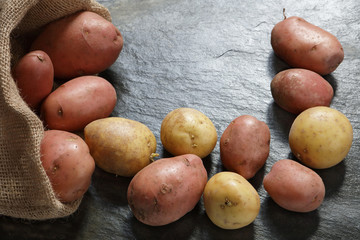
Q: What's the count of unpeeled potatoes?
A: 13